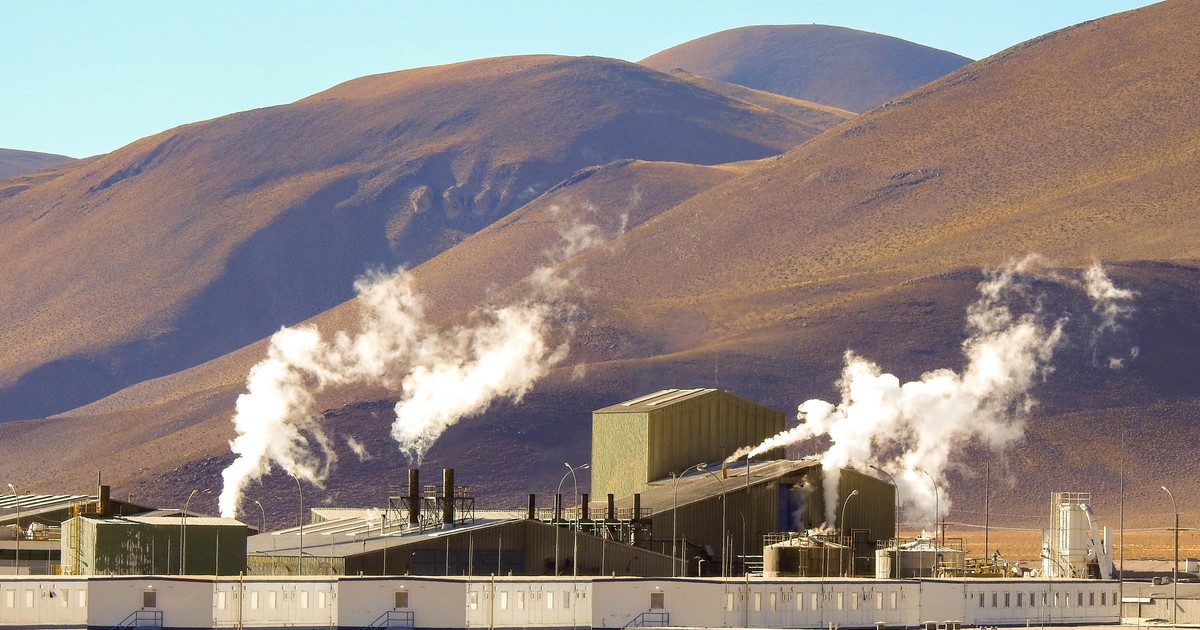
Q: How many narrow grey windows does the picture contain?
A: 12